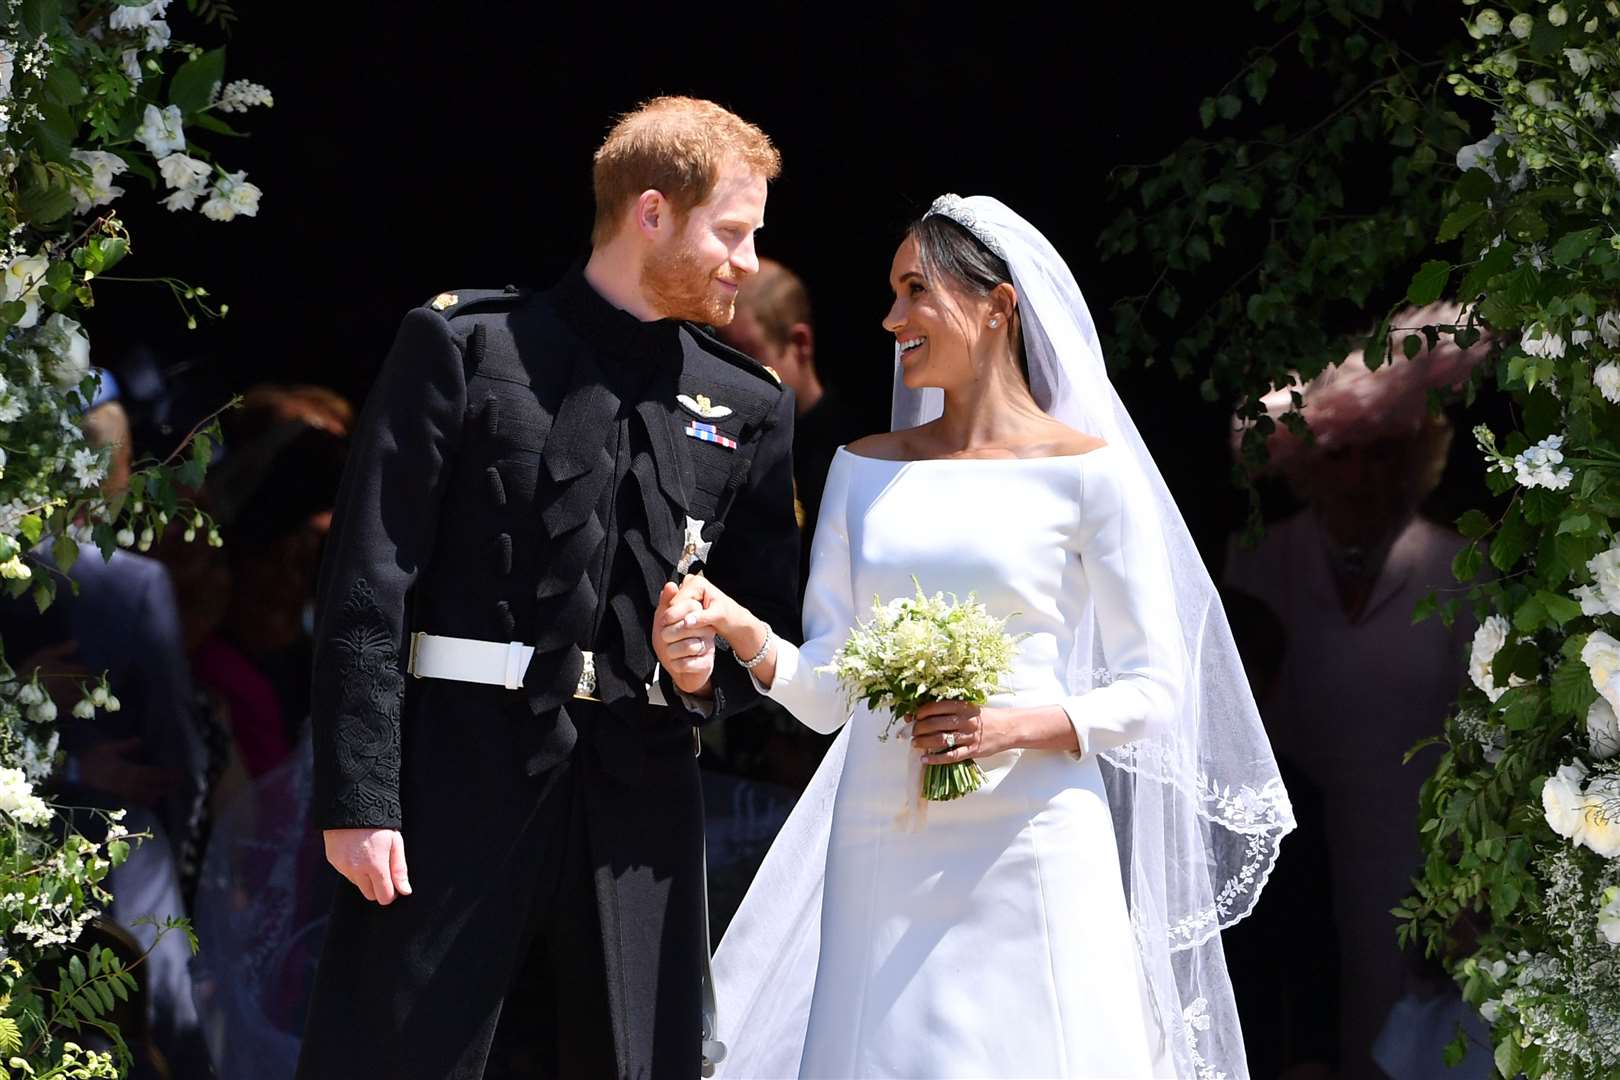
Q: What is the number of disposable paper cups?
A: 0